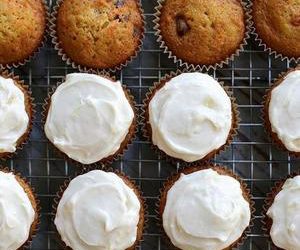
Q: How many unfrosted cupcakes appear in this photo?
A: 4